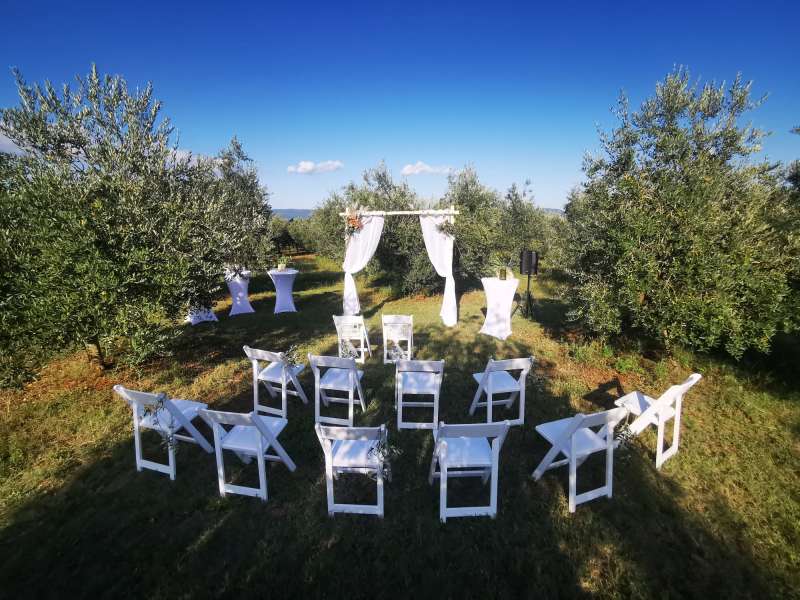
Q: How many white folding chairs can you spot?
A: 12